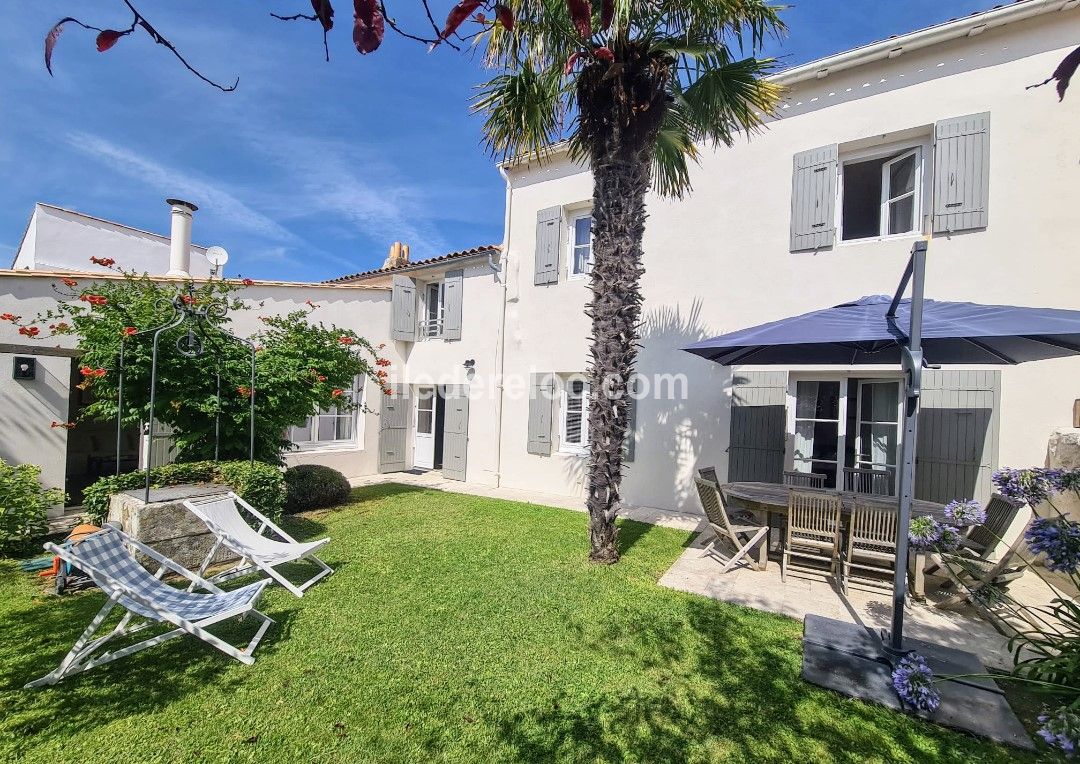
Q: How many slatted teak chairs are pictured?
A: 8